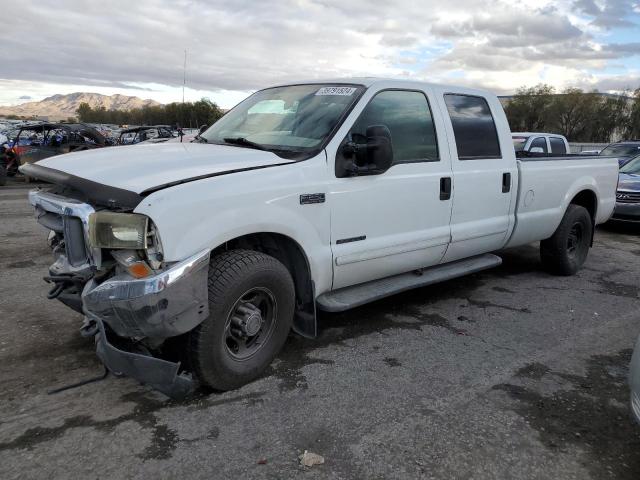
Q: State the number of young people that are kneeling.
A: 0